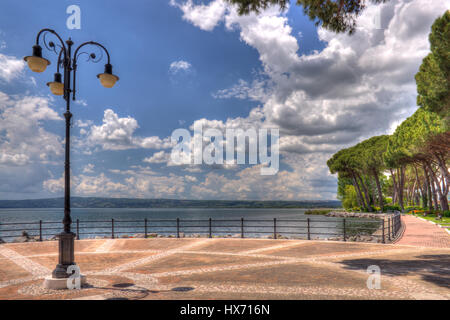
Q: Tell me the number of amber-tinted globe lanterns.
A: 3